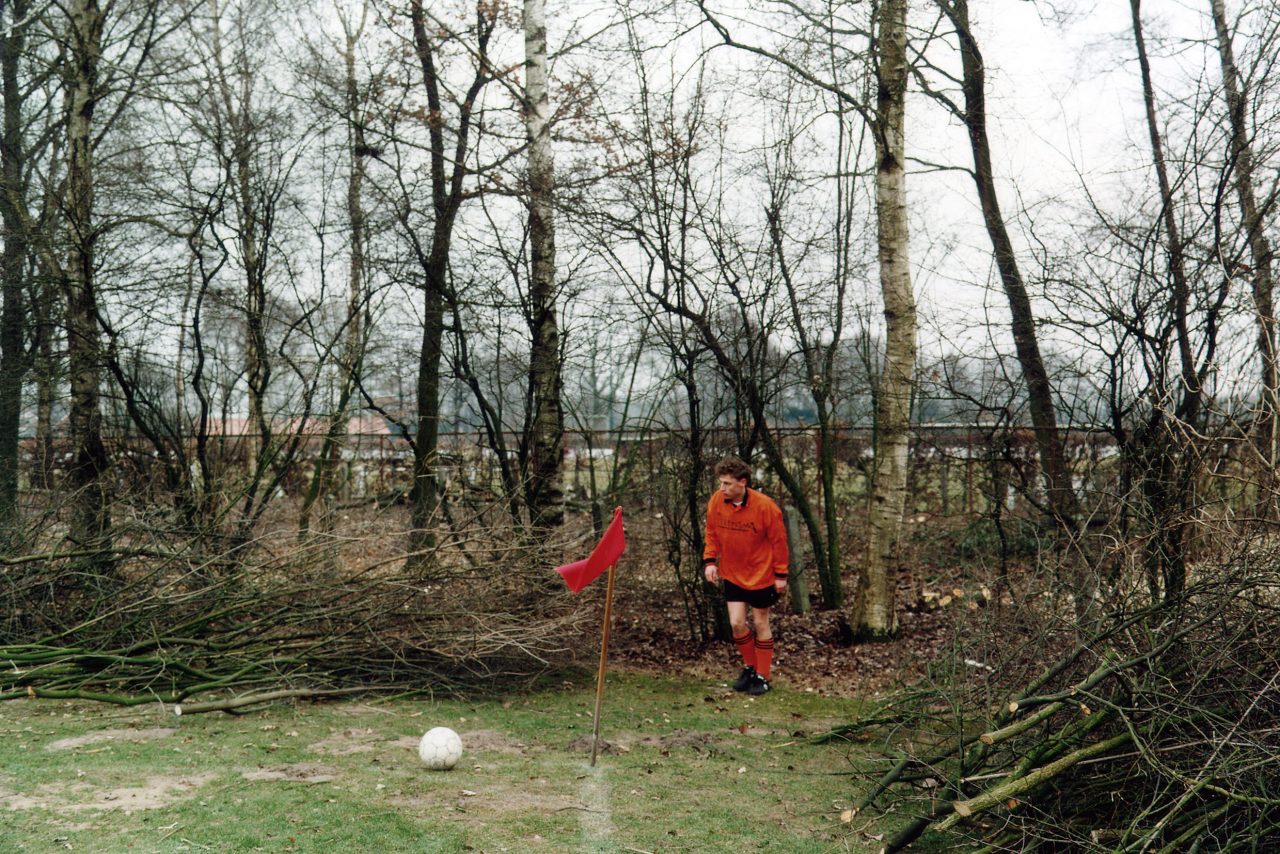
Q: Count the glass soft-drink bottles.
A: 0